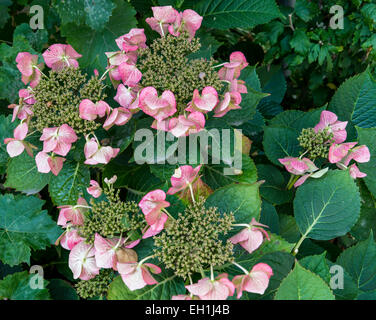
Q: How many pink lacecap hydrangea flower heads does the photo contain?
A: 5